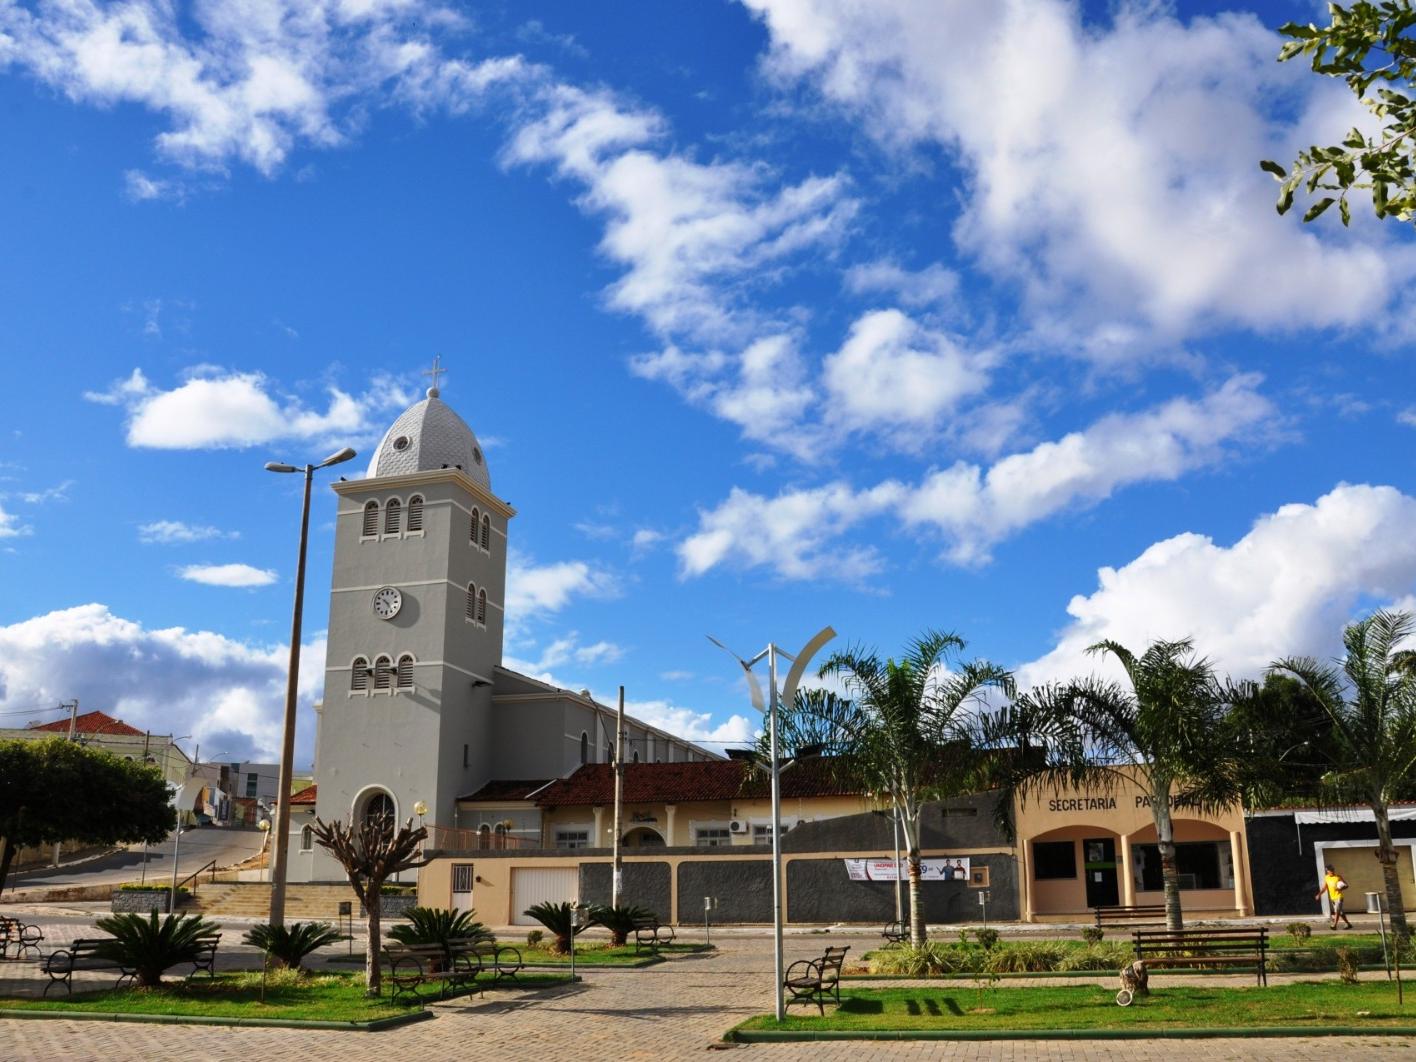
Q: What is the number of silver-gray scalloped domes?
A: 1